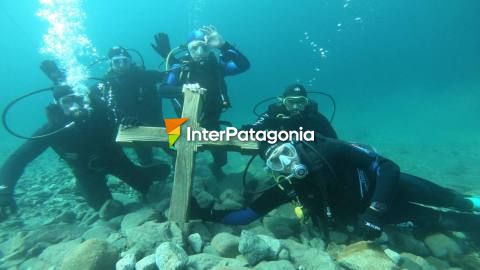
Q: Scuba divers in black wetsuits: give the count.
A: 5